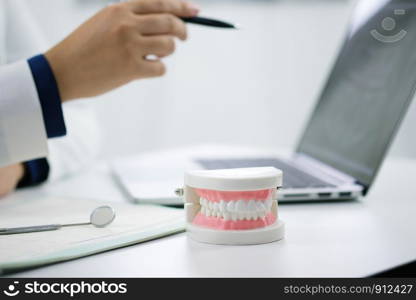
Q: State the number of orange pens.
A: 0